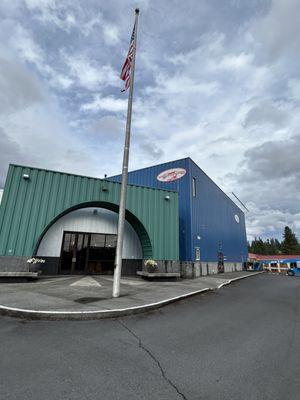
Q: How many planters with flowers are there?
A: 2